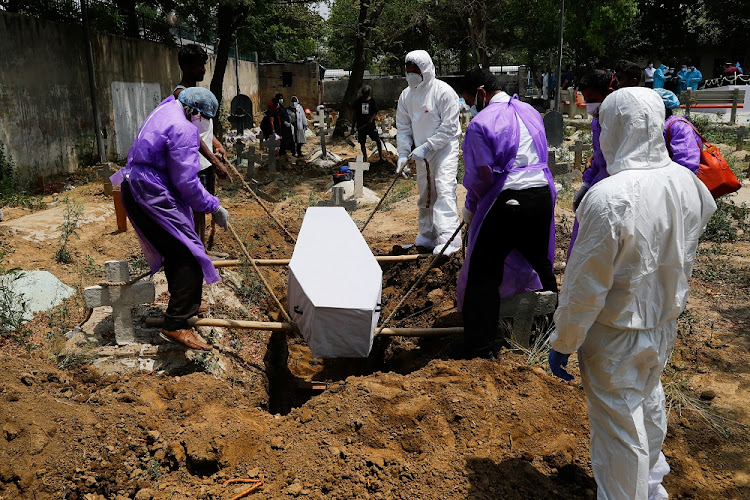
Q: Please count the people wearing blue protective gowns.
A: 3